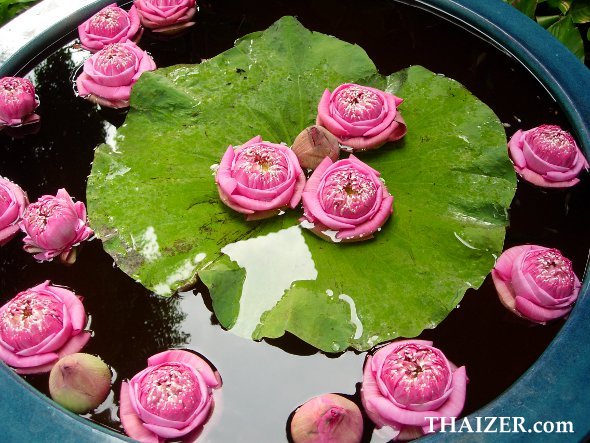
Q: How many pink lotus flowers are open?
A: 14